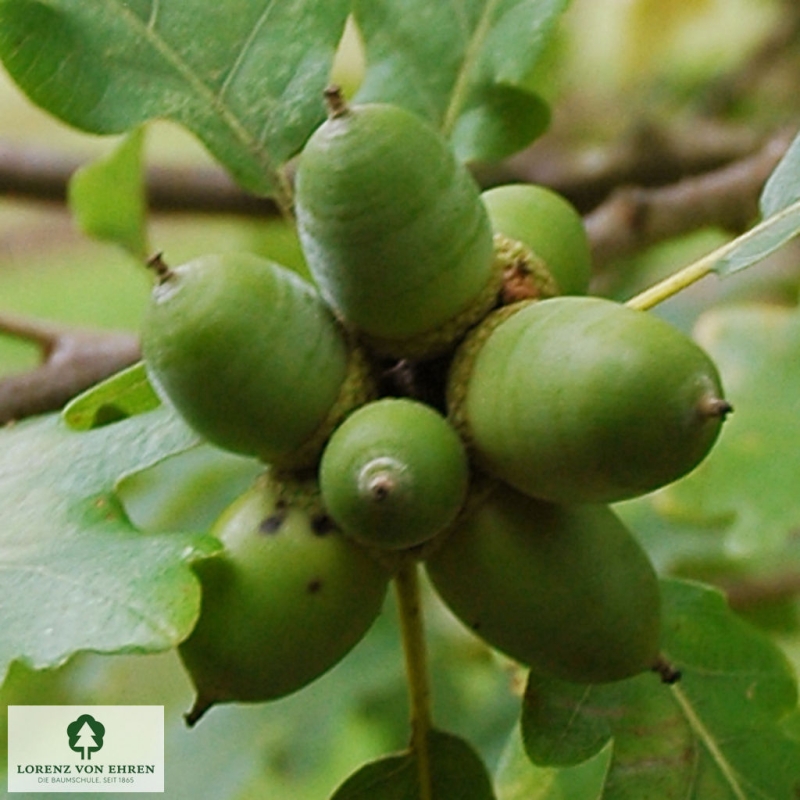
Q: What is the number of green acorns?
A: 7